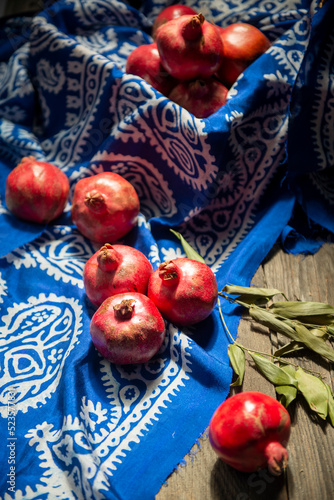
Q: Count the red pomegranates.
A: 11